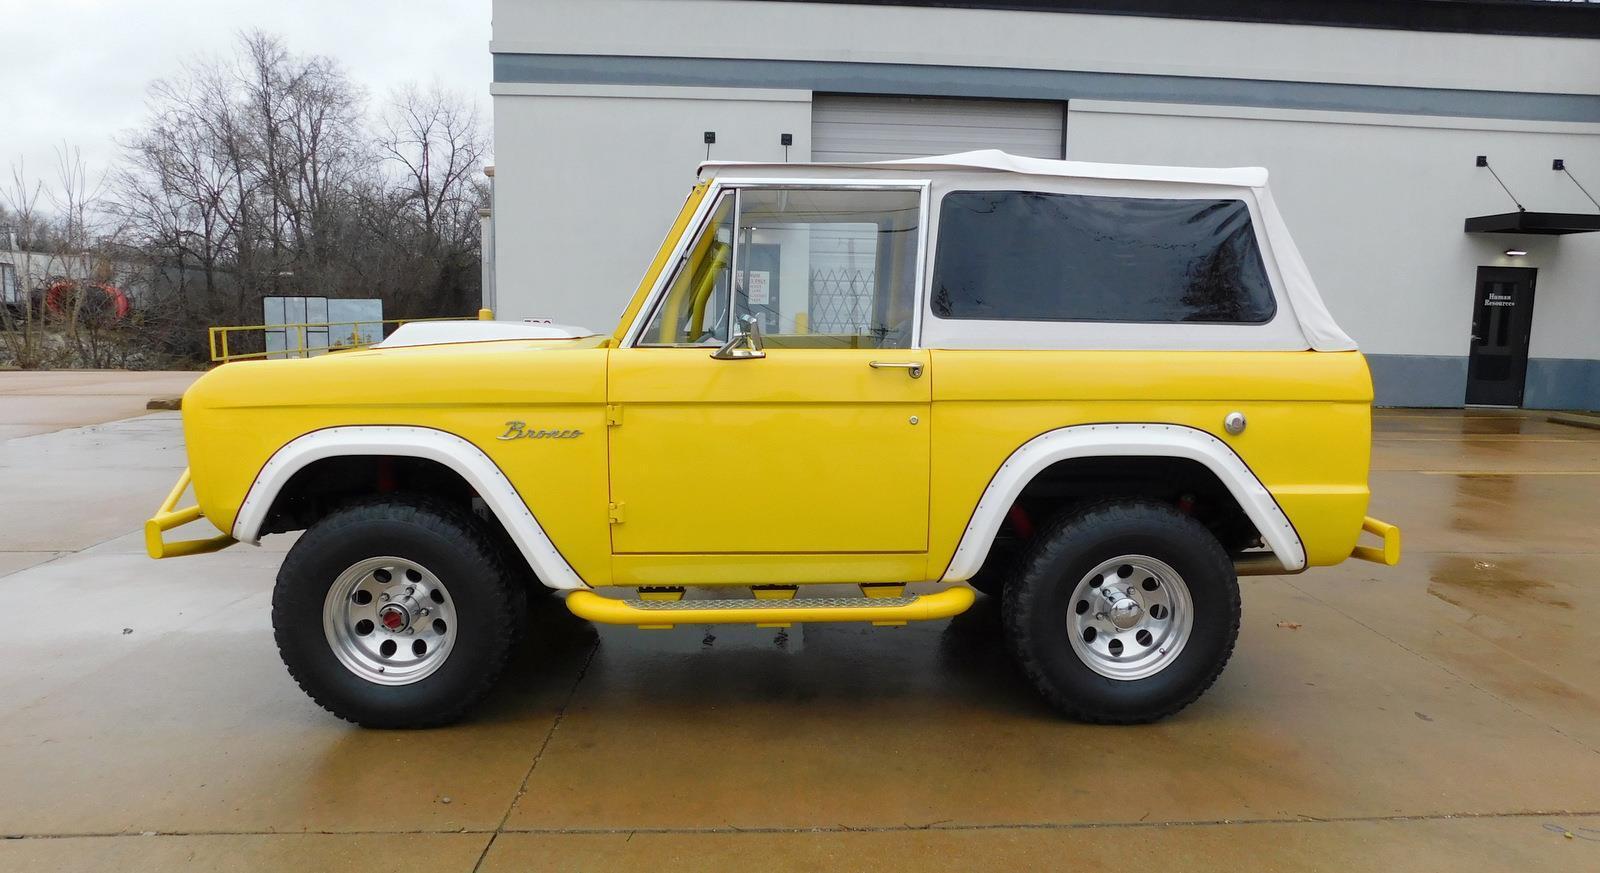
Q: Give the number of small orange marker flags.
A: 0